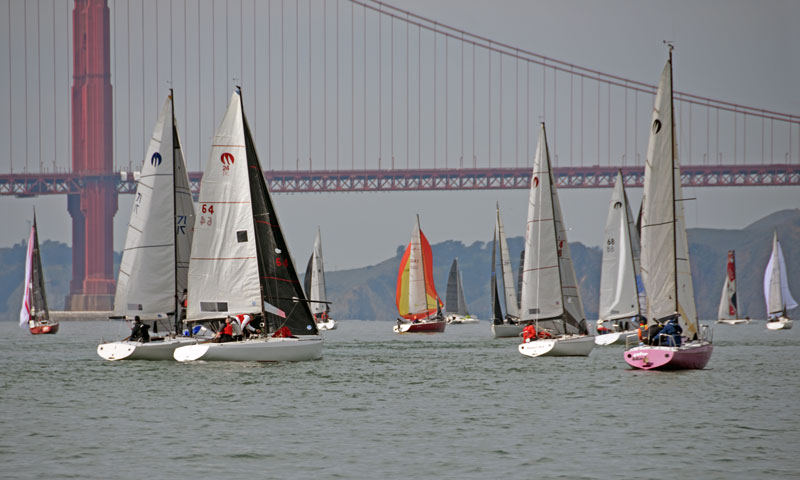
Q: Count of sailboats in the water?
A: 12